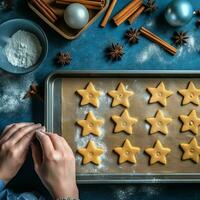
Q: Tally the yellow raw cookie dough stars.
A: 12